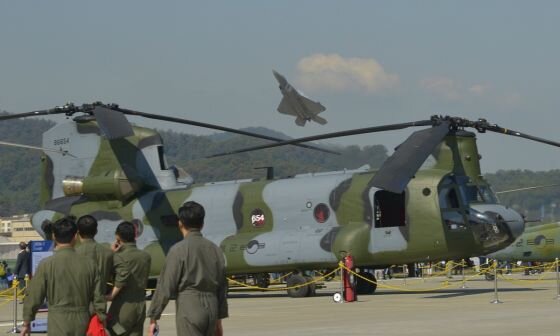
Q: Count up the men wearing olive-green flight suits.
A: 4